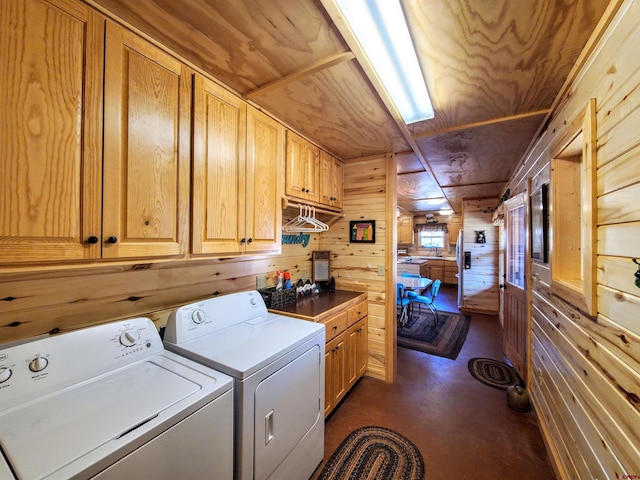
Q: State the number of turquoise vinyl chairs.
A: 3